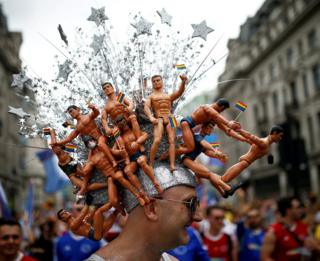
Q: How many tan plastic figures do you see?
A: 10